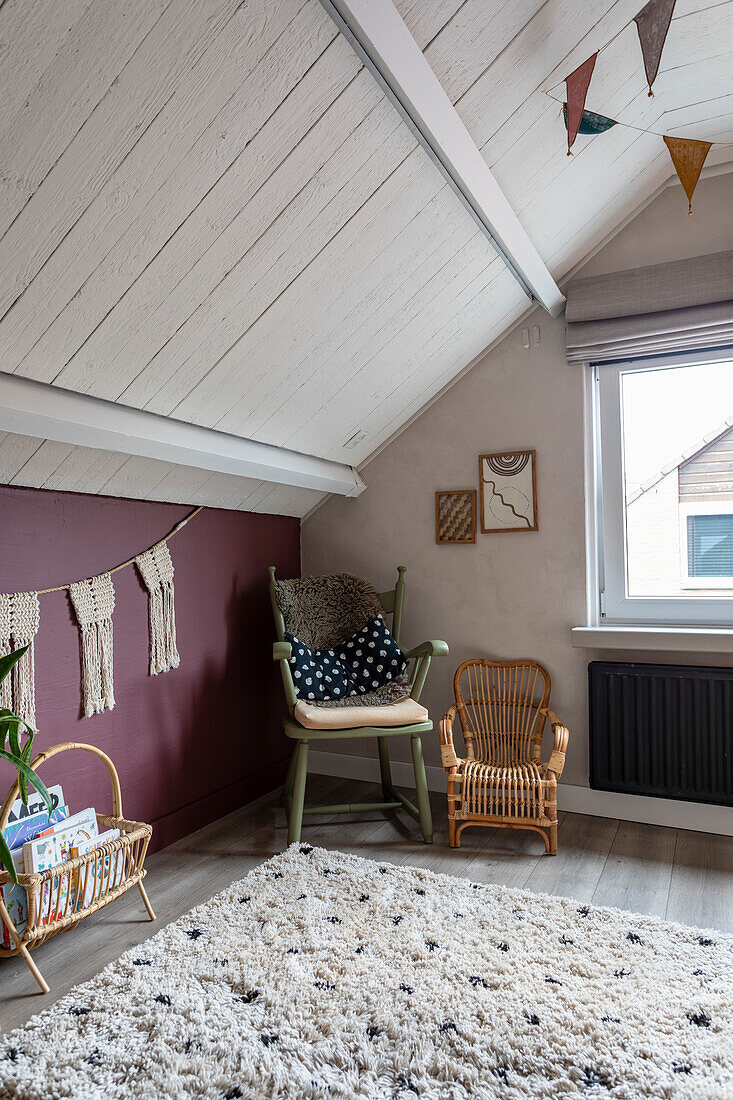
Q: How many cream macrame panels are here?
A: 3